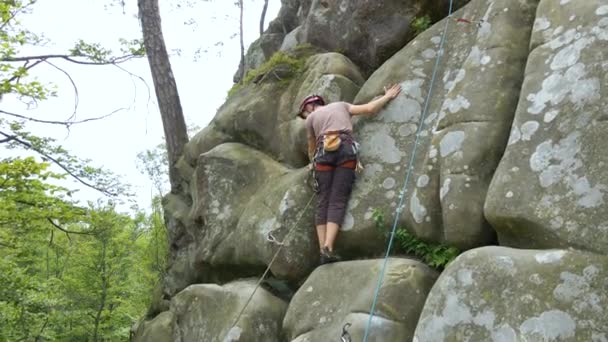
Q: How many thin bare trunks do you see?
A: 2